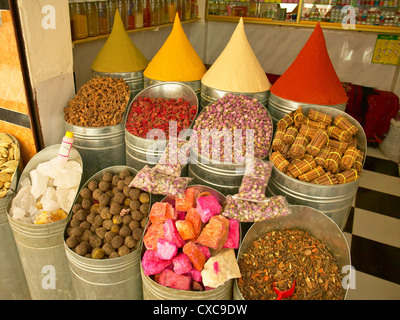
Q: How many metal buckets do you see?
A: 13